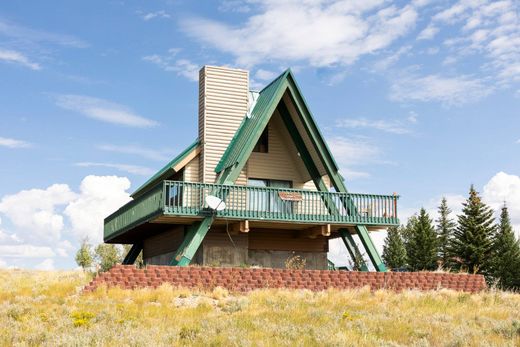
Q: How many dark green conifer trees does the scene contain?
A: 5